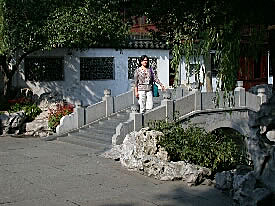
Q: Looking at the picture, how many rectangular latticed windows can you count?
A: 3